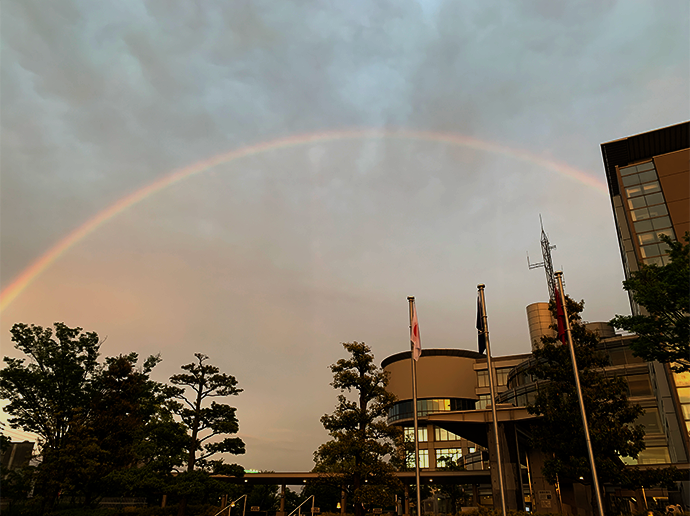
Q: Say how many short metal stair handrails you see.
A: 2